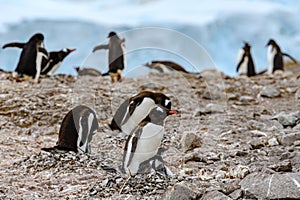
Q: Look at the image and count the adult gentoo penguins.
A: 10